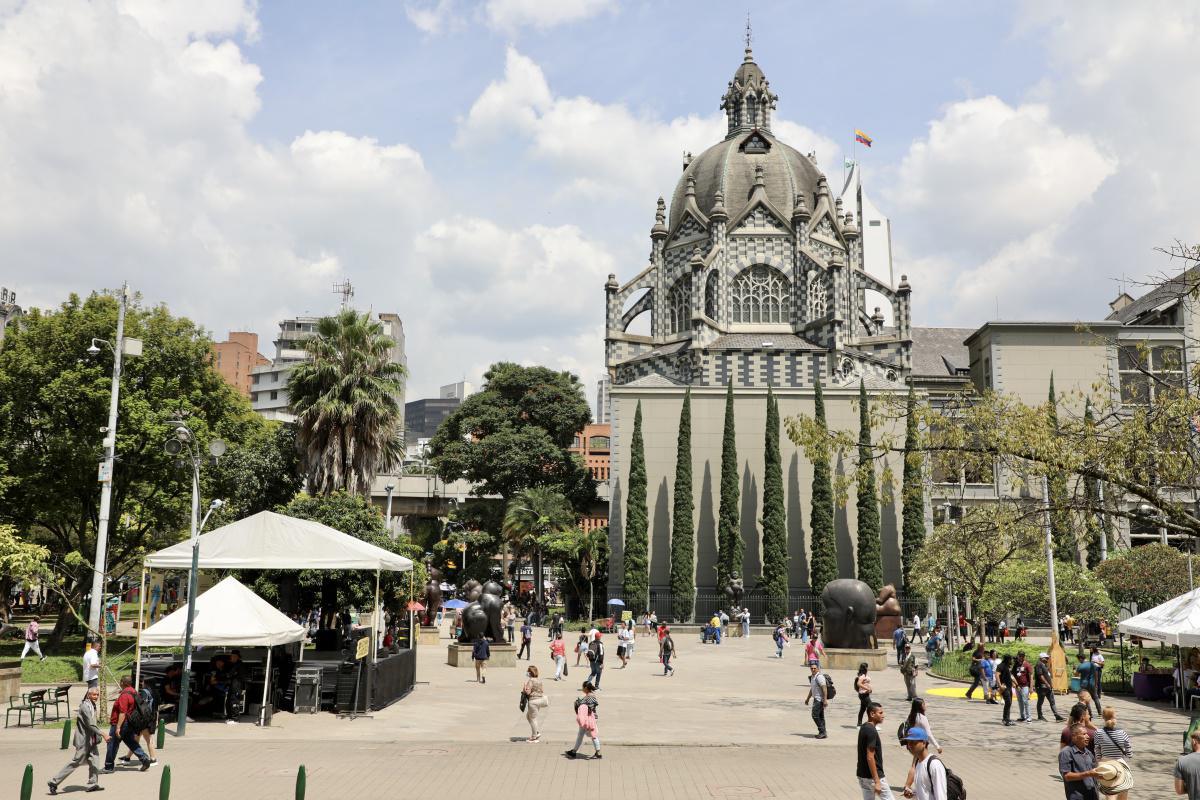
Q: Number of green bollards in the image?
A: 5